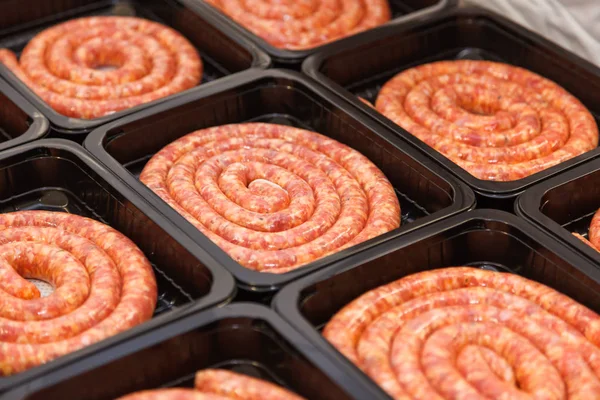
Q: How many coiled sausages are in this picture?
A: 8